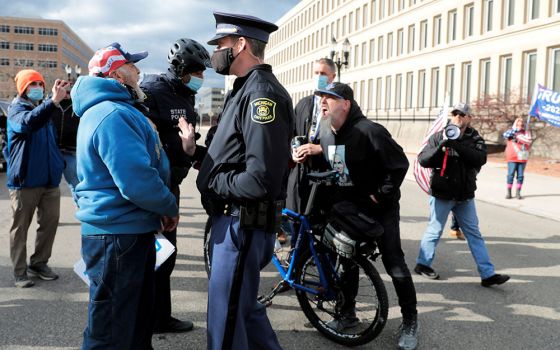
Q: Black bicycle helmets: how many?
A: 1